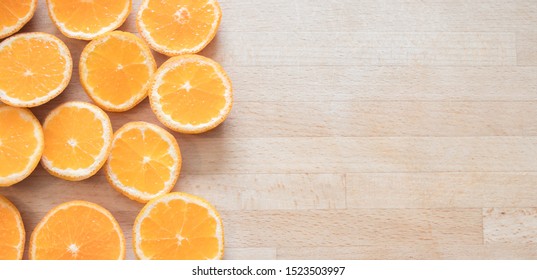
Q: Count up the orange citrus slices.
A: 12